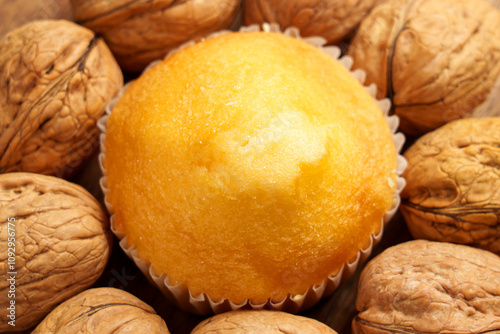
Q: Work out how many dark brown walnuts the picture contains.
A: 9